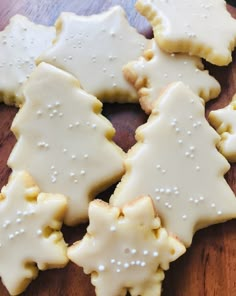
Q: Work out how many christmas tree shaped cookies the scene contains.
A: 2